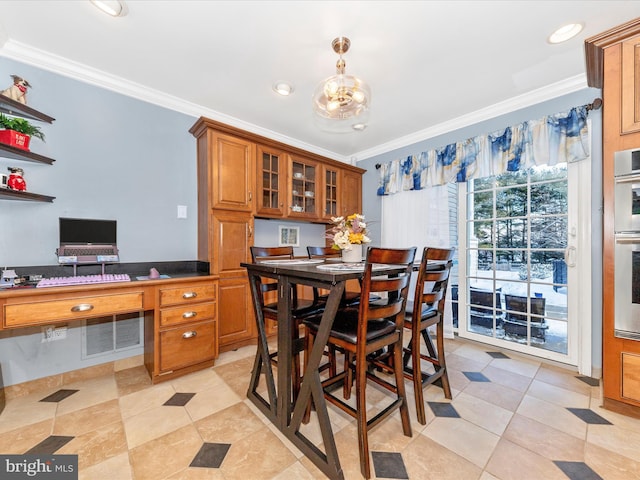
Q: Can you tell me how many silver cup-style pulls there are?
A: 4